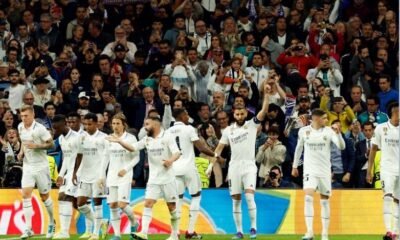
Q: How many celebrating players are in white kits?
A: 10